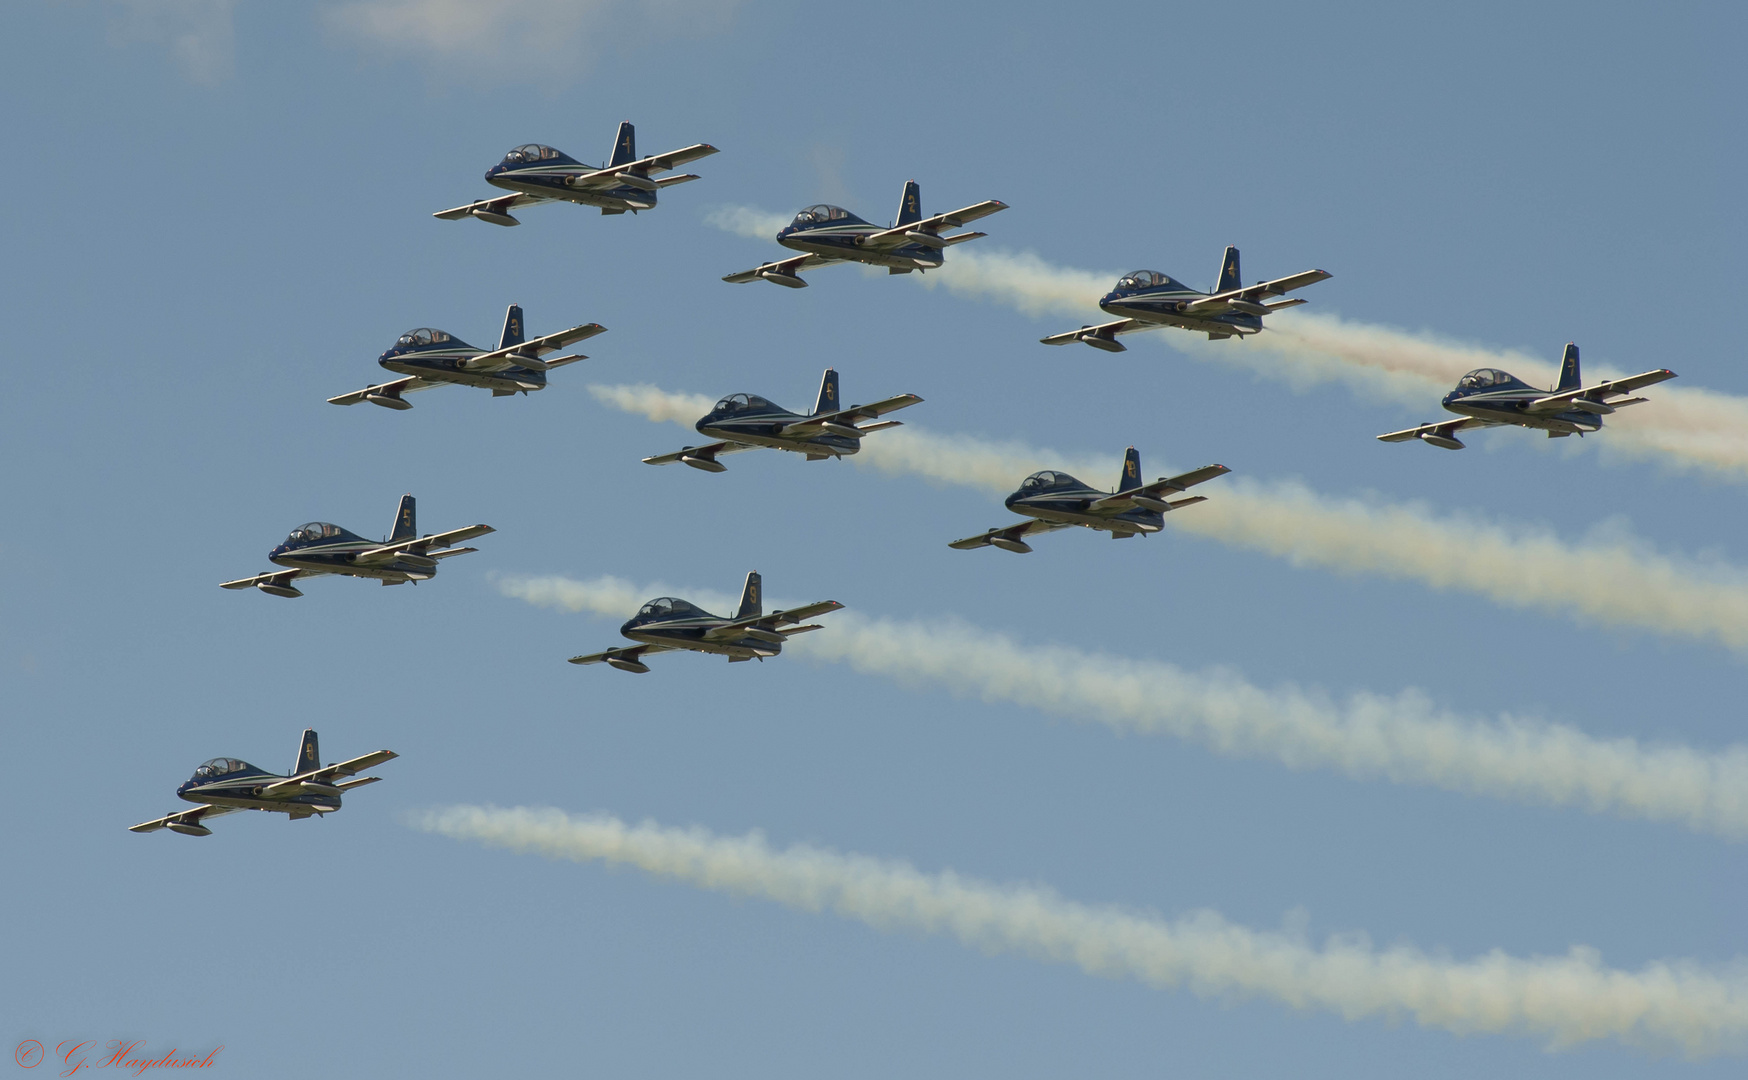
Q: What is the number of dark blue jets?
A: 10